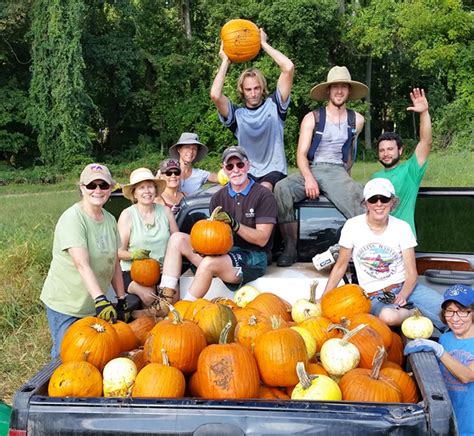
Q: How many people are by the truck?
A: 10